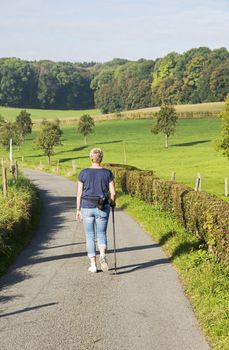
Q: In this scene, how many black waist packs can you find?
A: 1